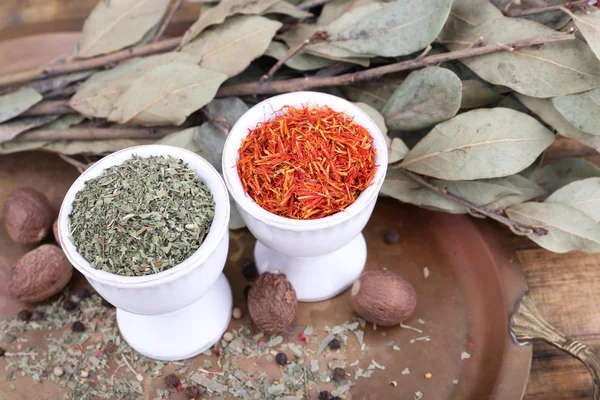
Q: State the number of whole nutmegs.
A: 4